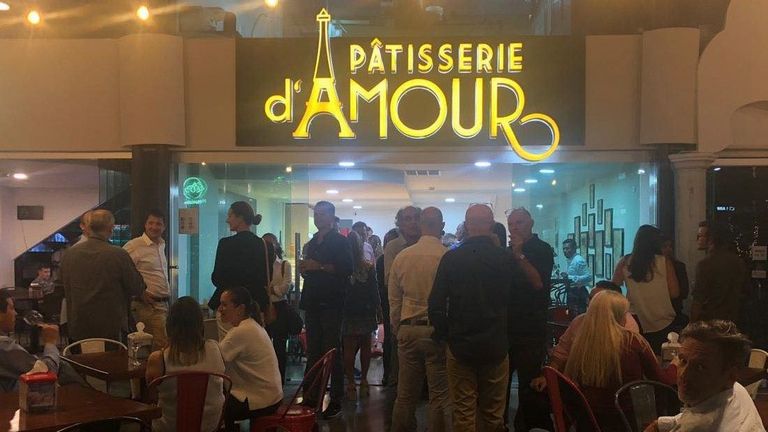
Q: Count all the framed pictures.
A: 12